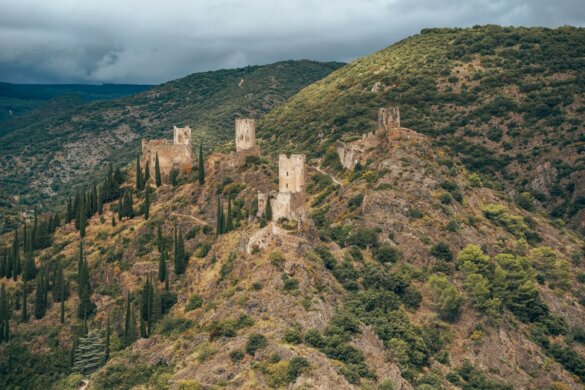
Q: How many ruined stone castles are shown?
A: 4